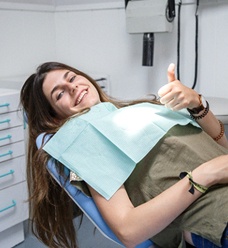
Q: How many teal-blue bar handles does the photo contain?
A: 6